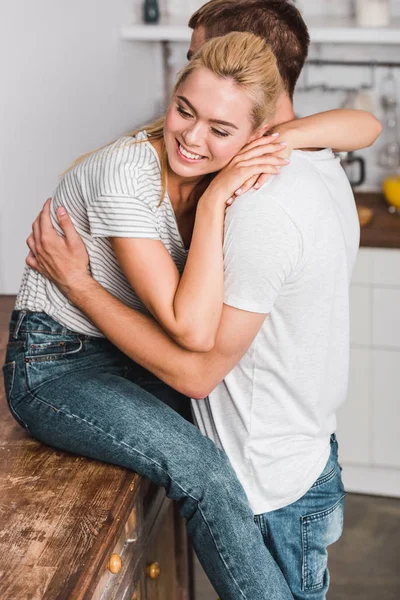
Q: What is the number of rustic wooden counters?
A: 1